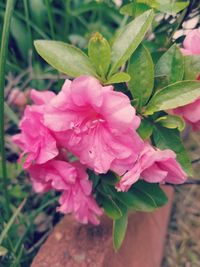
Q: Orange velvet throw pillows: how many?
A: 0